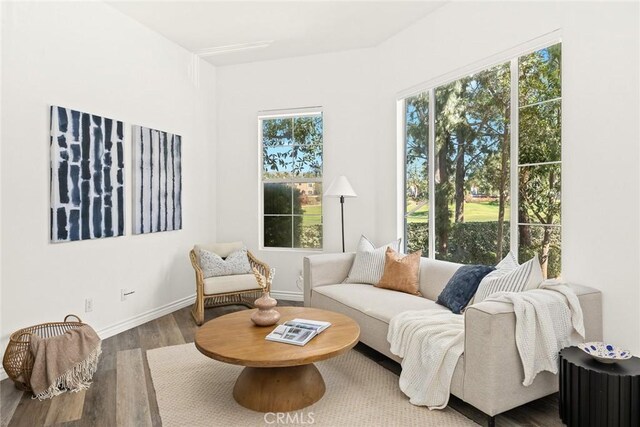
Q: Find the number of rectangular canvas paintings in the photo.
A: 2